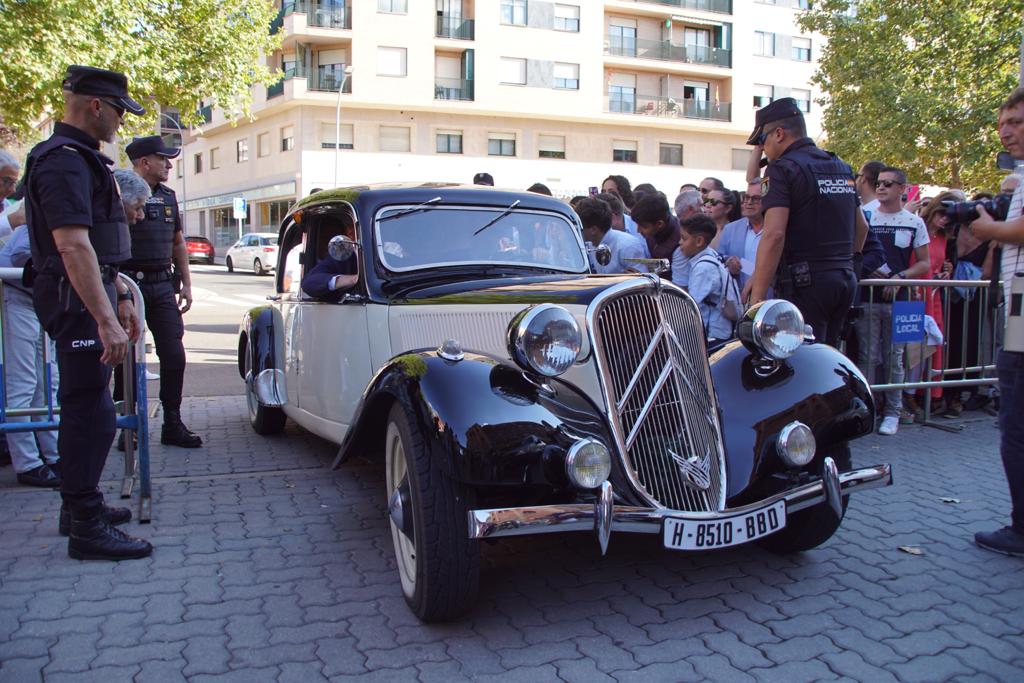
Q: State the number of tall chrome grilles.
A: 1